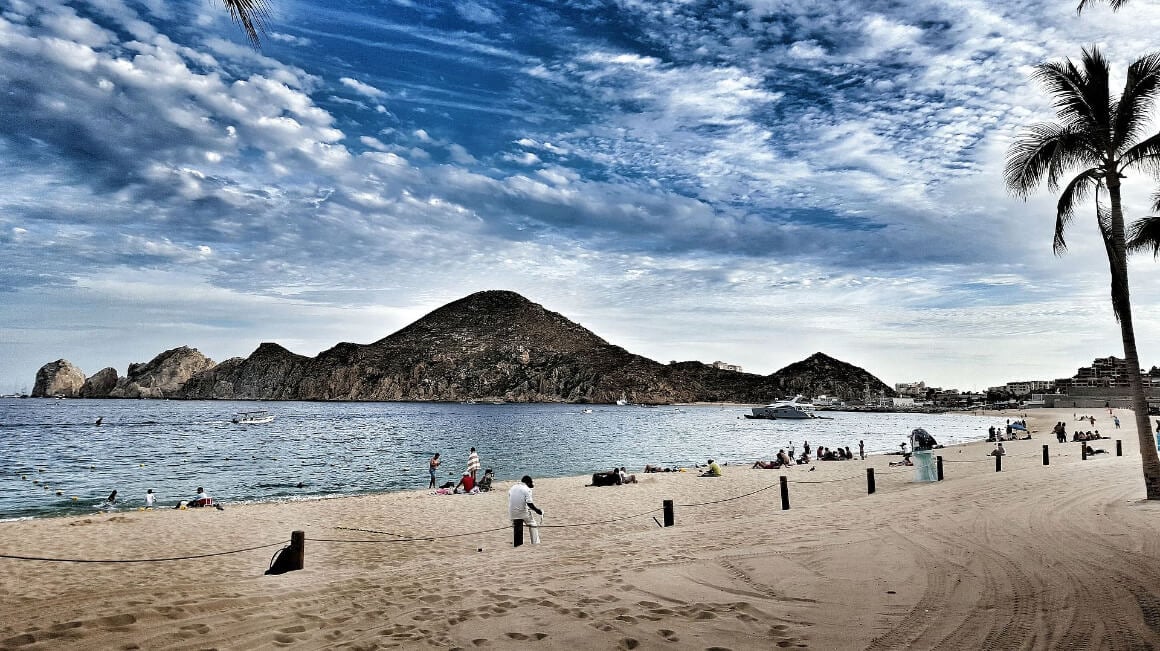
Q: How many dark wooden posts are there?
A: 10